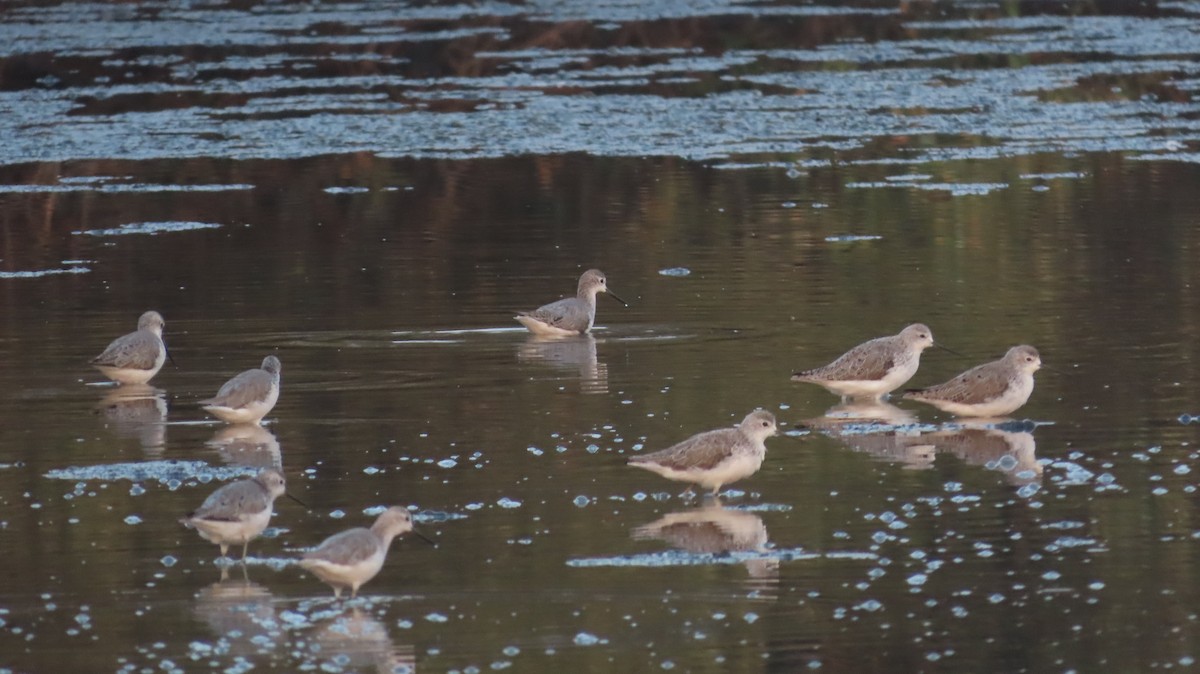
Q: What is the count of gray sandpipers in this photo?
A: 8